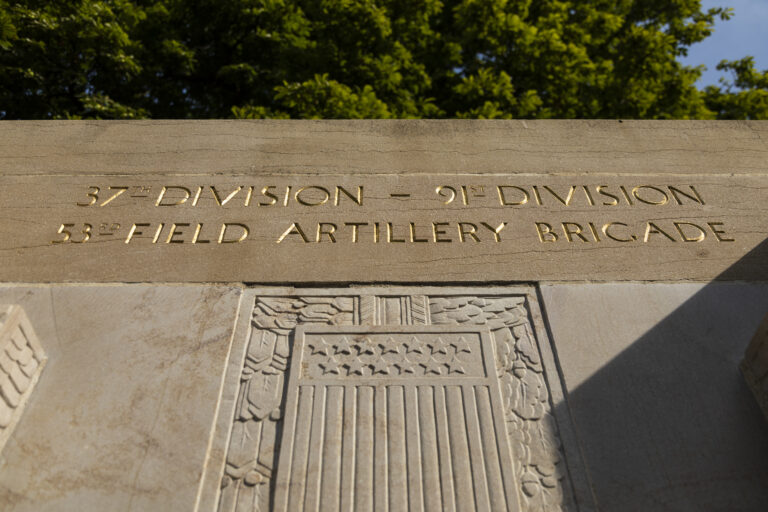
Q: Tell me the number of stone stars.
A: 13